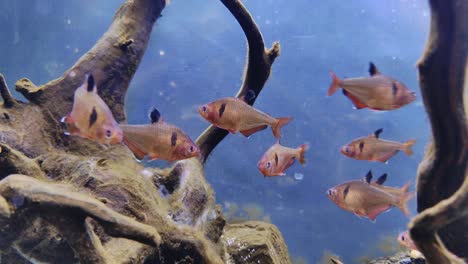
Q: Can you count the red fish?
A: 9